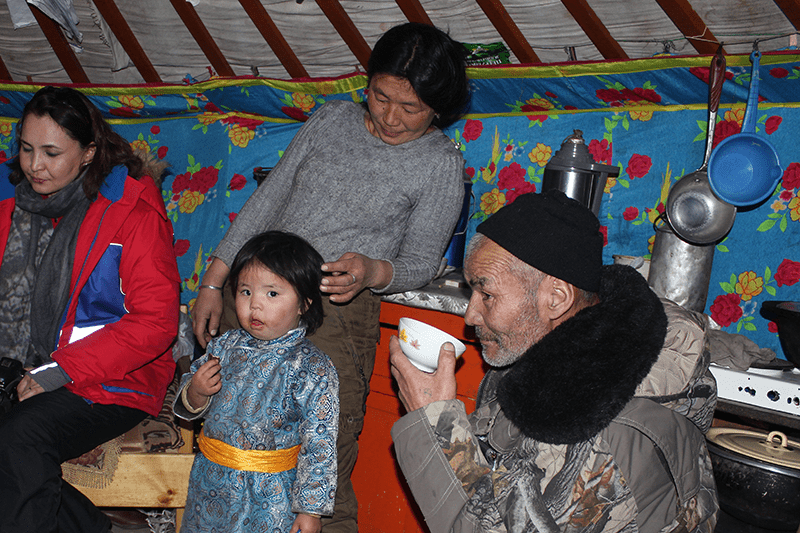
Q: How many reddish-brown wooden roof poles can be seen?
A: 11